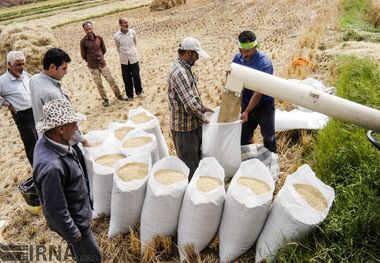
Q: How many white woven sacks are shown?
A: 11